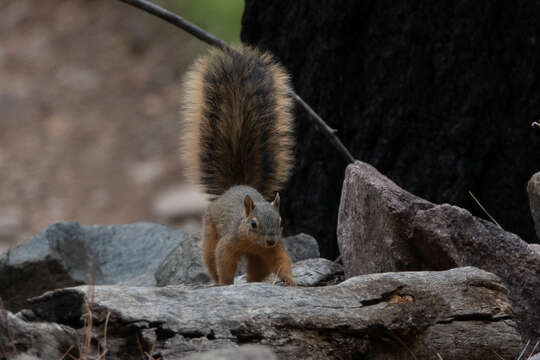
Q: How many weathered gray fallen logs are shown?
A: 1